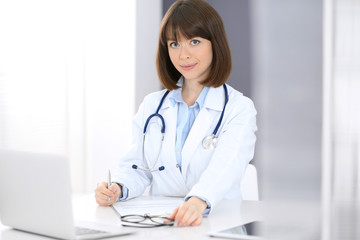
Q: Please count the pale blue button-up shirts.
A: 1